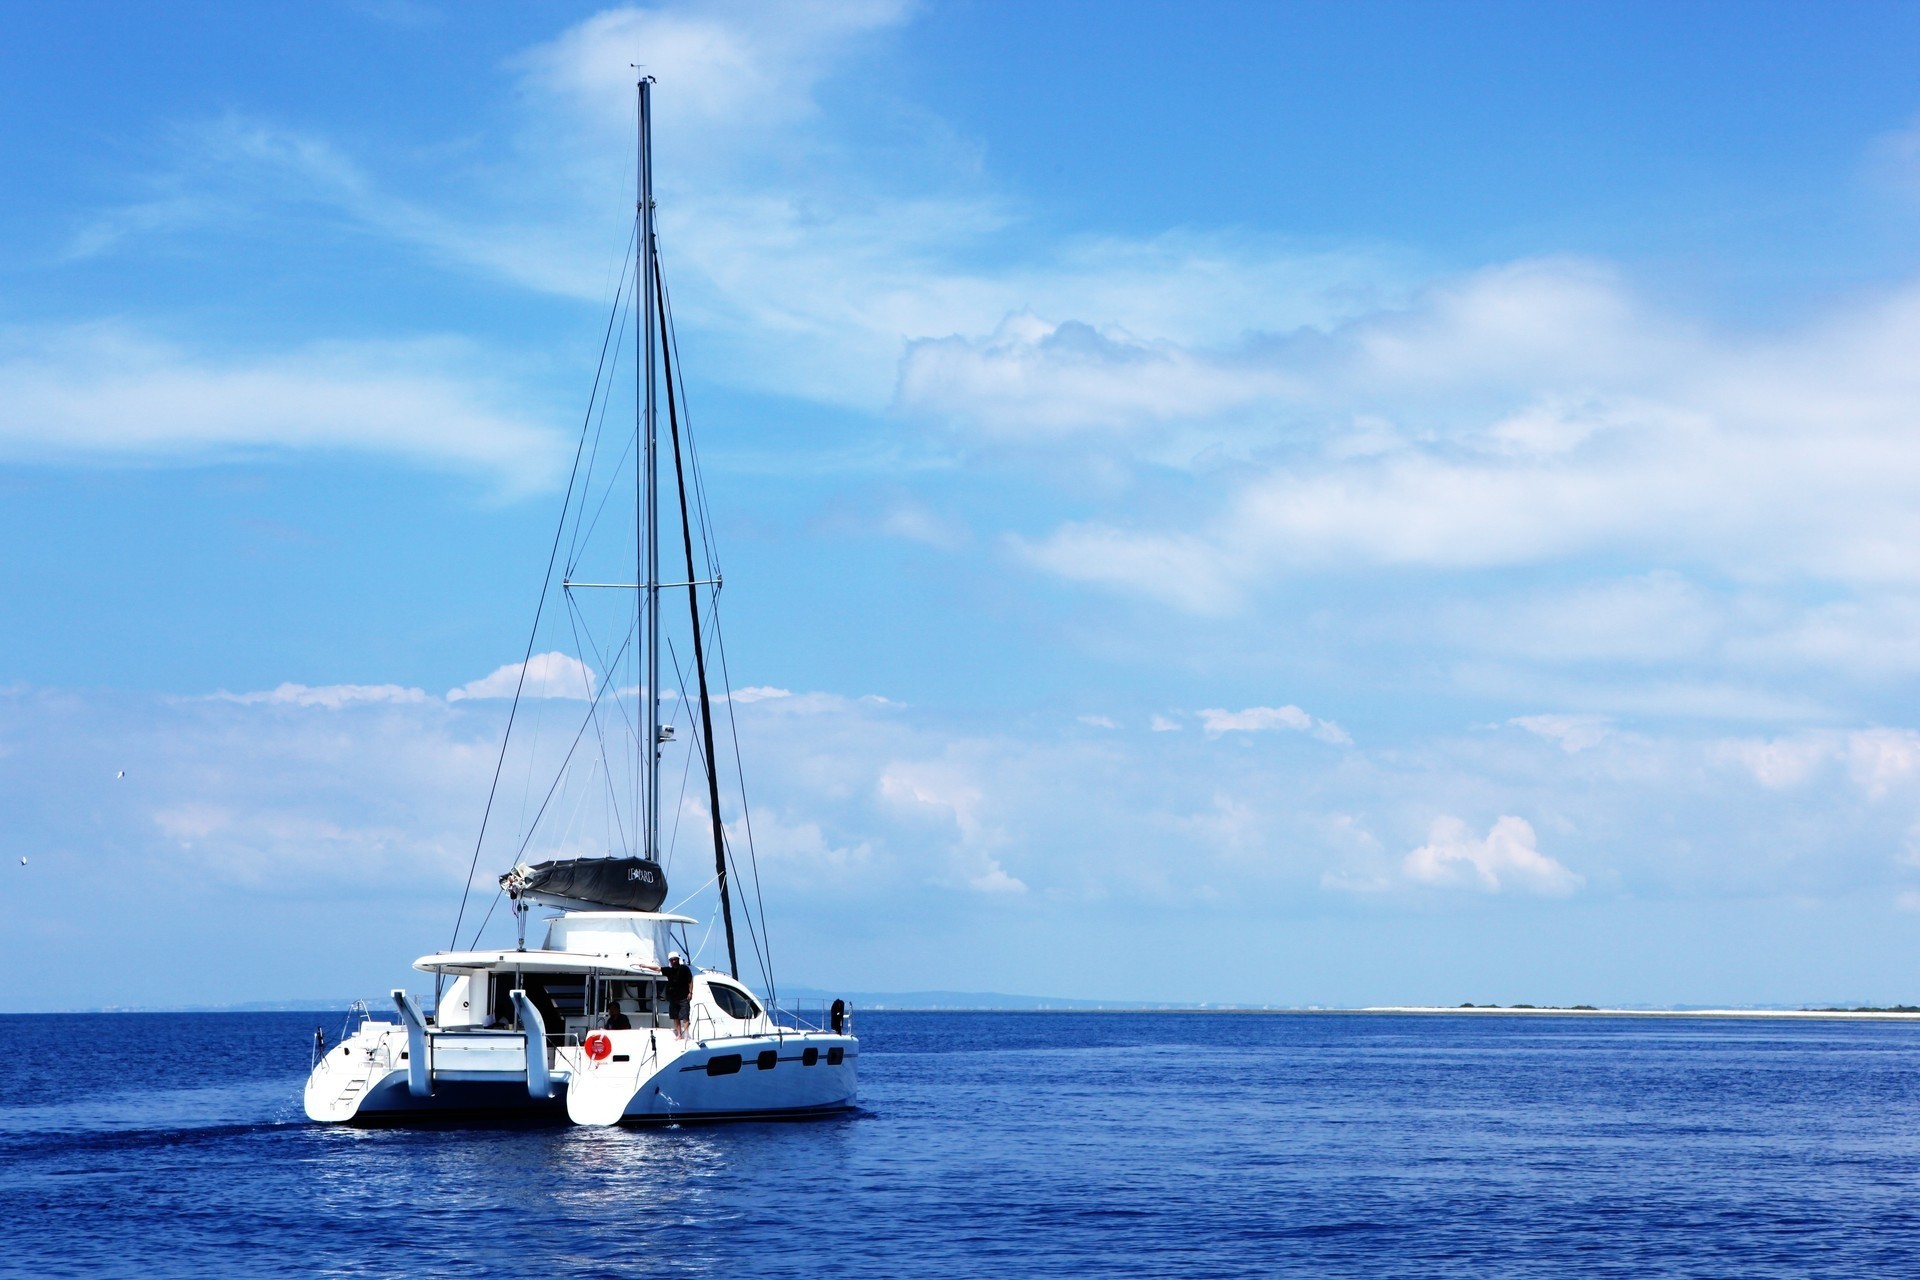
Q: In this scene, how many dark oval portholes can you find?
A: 4